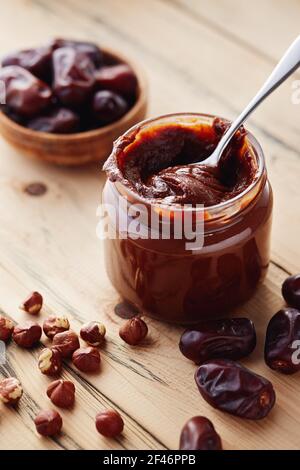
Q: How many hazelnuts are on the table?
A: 13